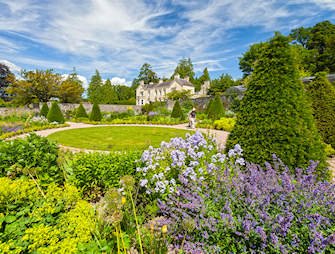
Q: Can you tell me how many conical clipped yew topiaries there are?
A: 9